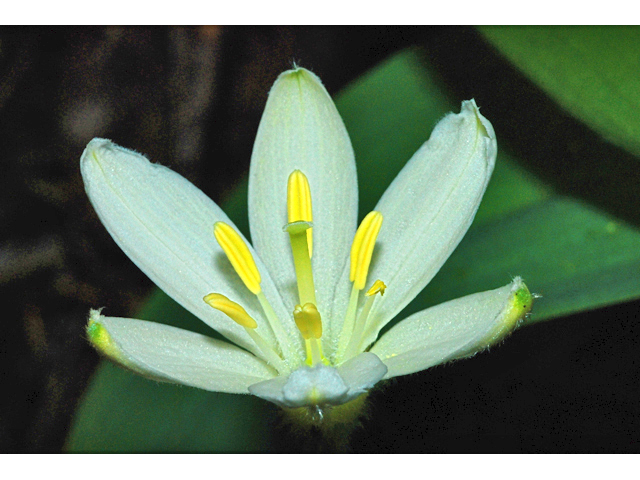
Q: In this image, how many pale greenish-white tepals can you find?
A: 6